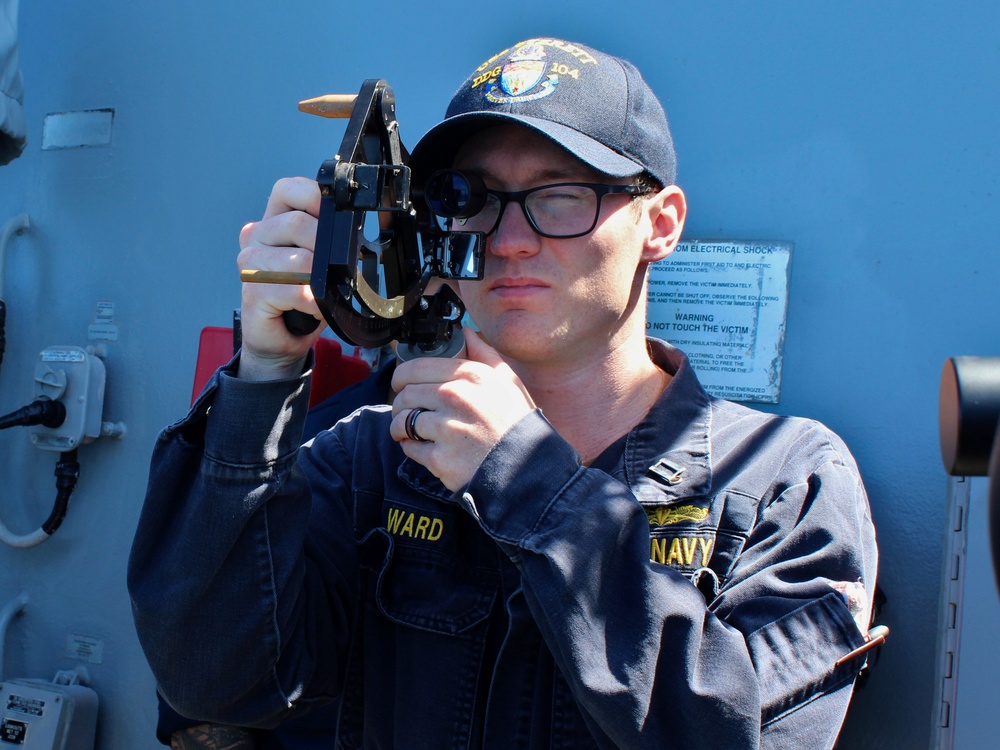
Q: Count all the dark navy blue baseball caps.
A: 1